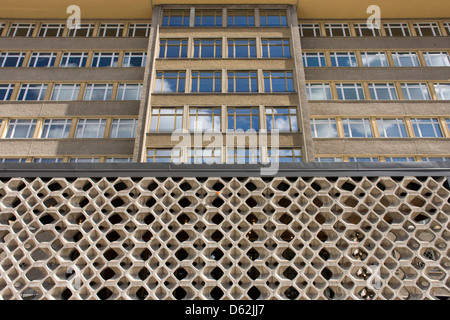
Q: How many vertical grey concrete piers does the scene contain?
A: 2